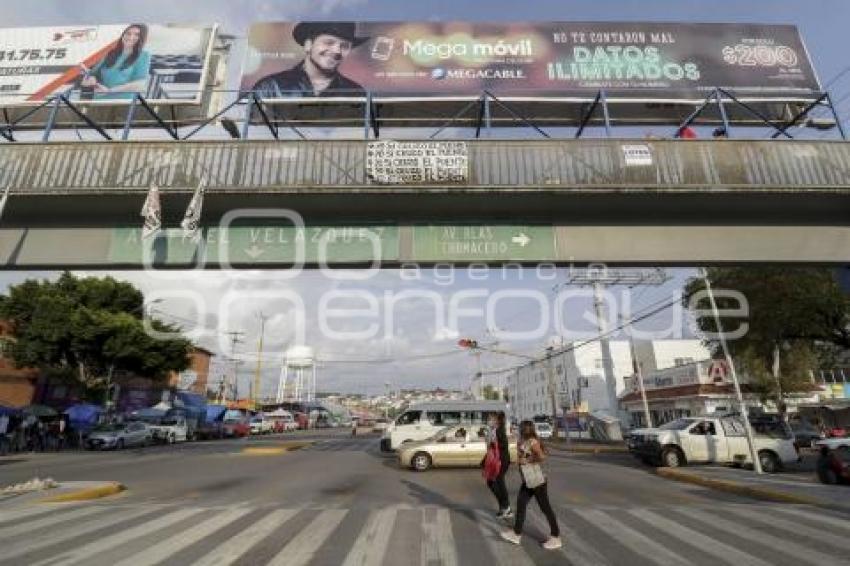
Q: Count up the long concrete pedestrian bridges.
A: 1